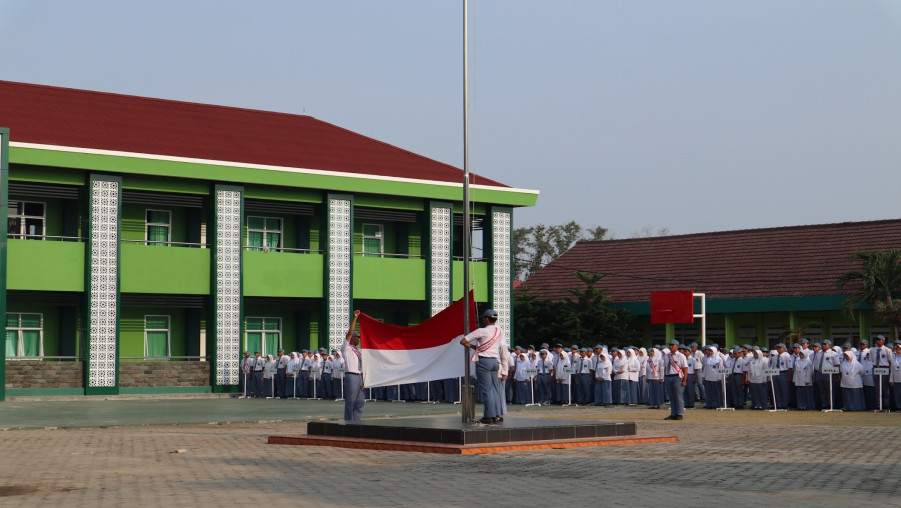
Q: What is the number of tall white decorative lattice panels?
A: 5